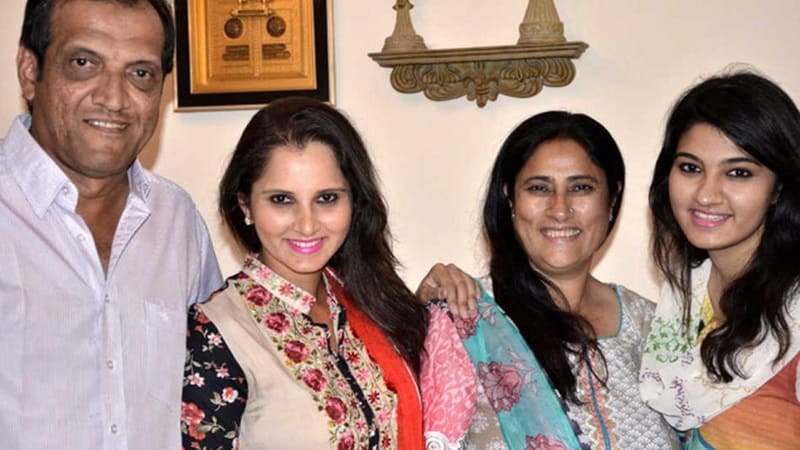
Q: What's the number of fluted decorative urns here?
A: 2